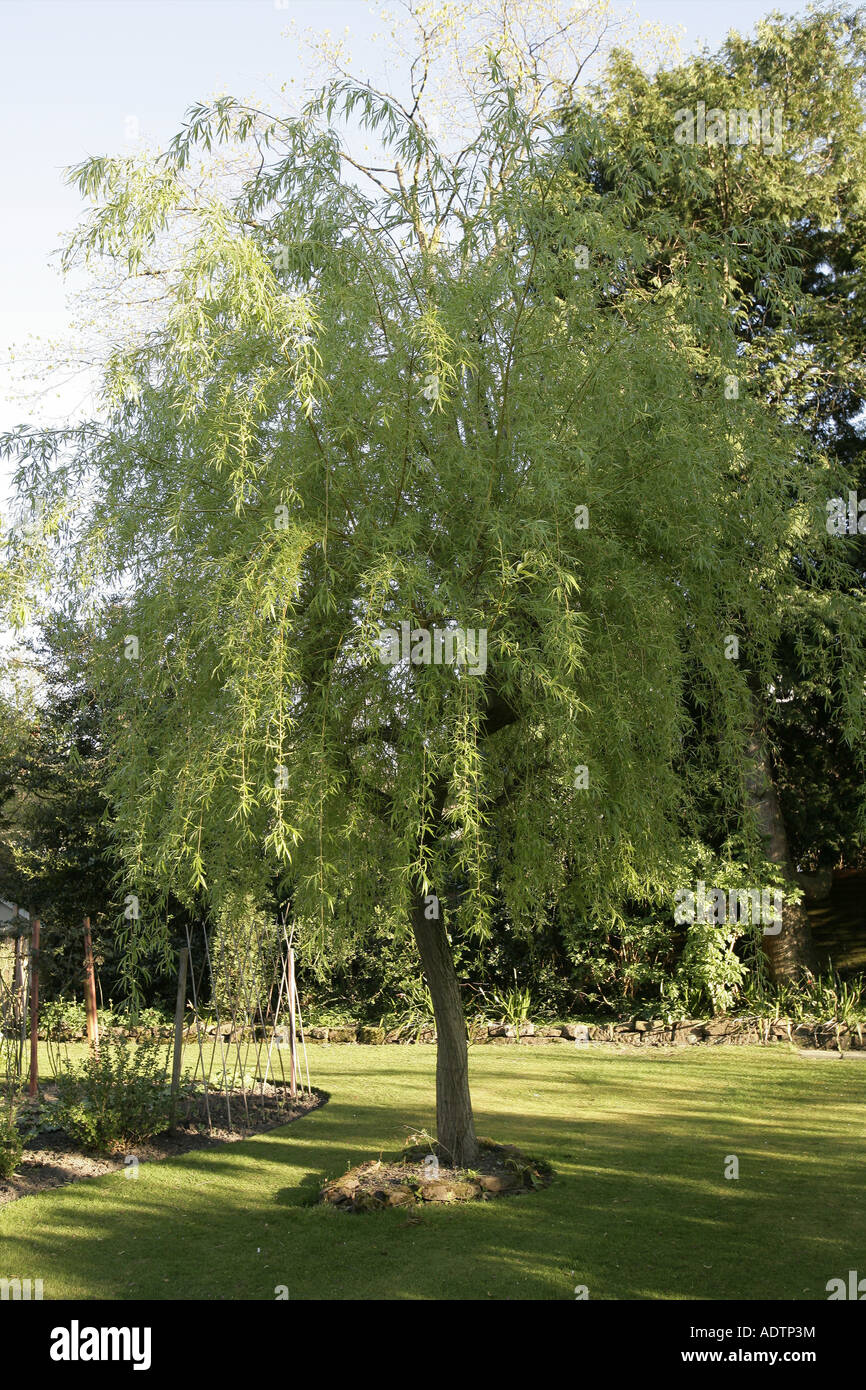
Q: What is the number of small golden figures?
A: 0